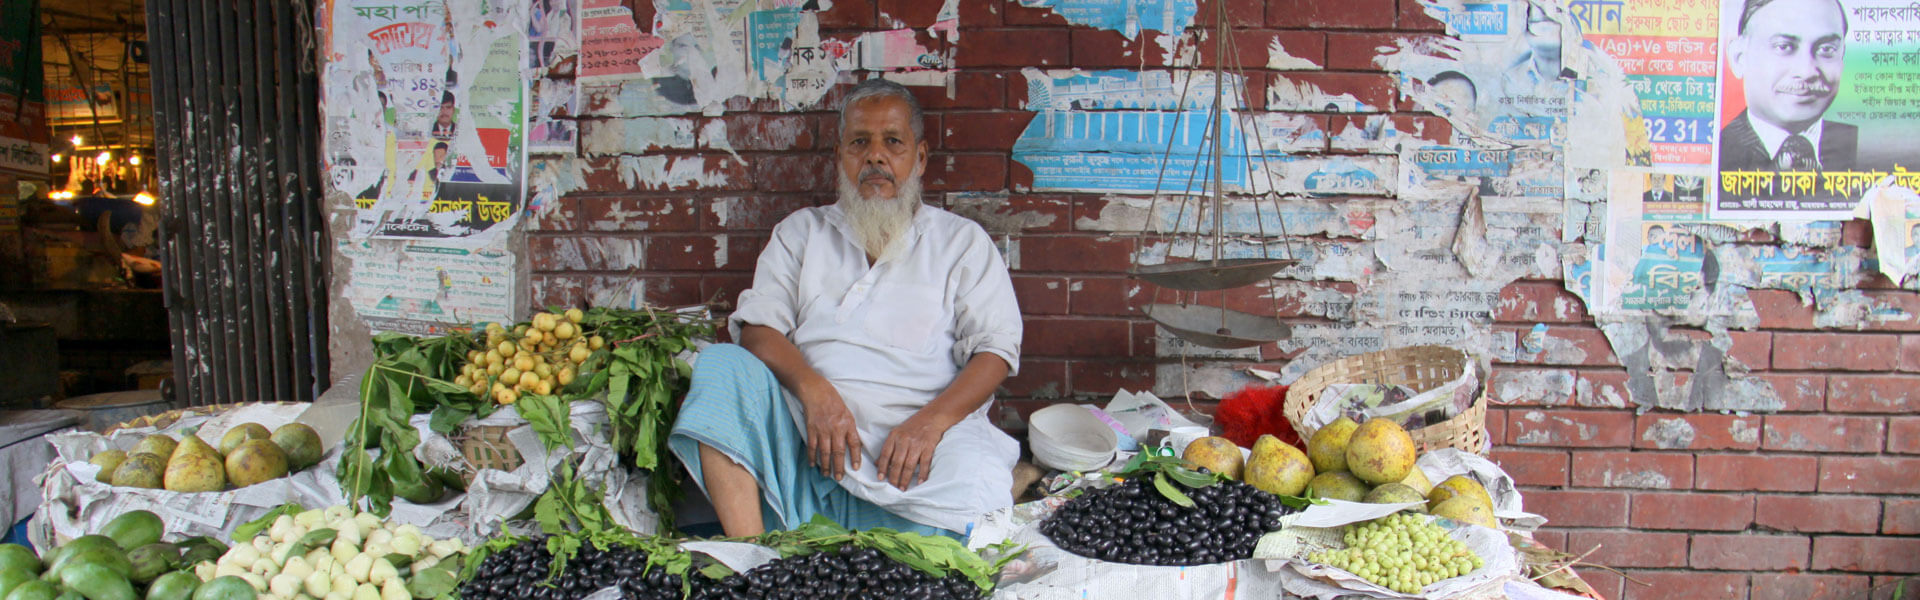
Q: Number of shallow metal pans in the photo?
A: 2